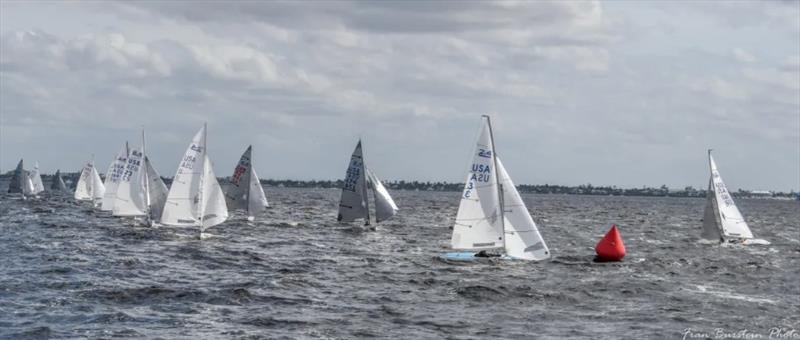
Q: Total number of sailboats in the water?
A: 11